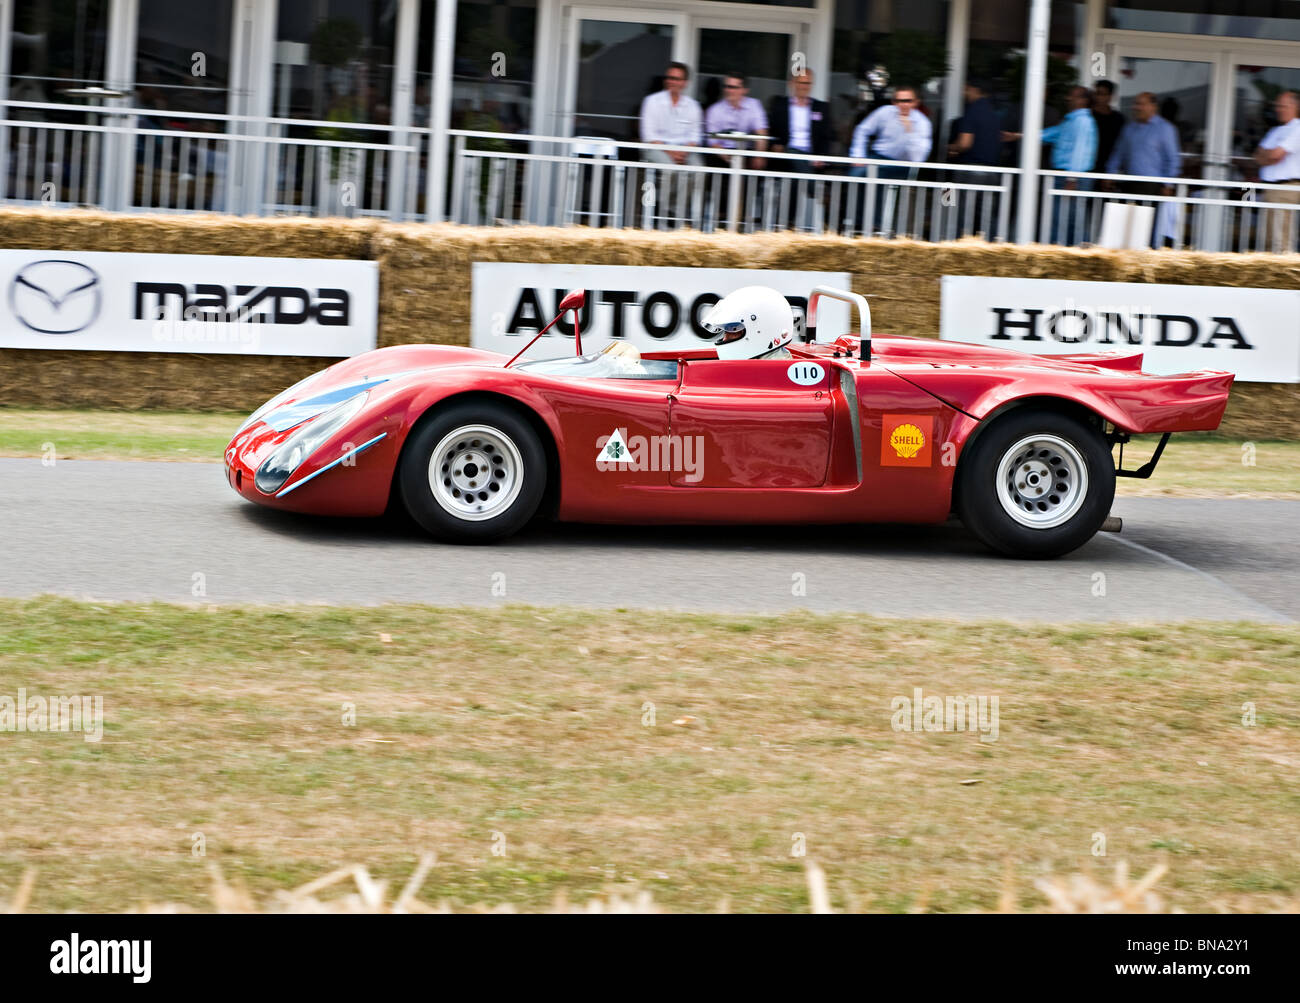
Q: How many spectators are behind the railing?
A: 9